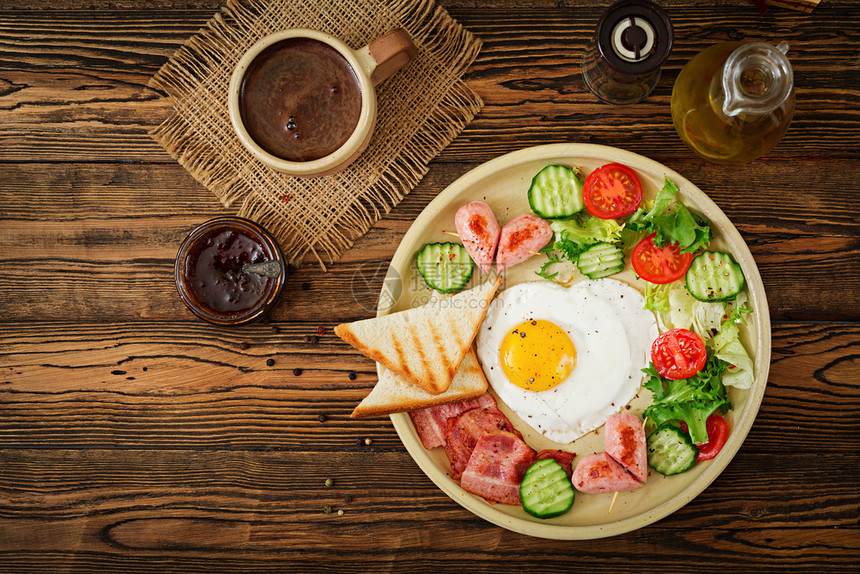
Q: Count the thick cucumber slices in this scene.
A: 6